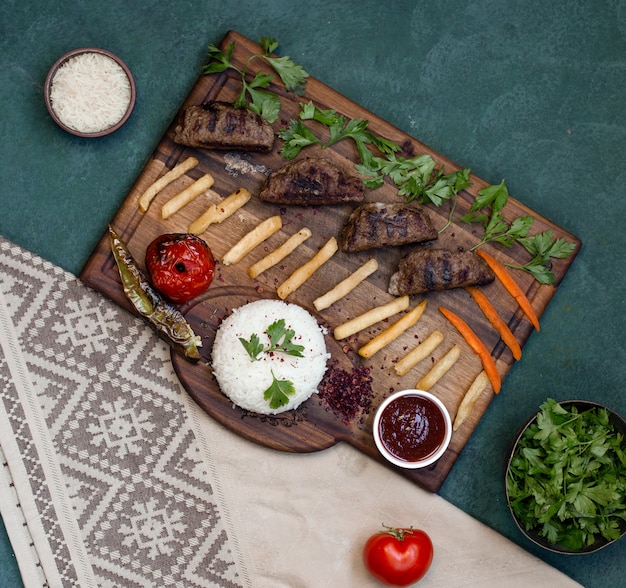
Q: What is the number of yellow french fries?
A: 12